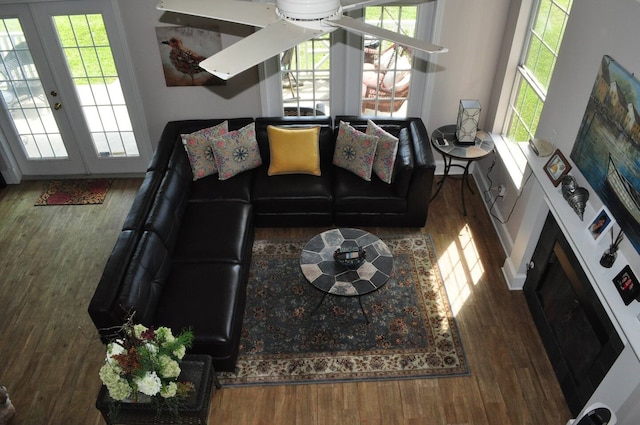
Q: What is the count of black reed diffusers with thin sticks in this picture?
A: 1